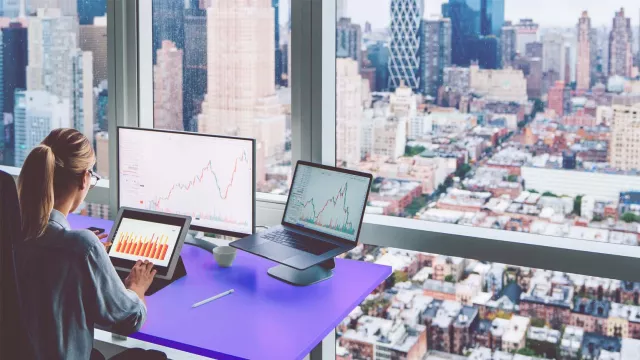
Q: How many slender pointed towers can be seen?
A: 2